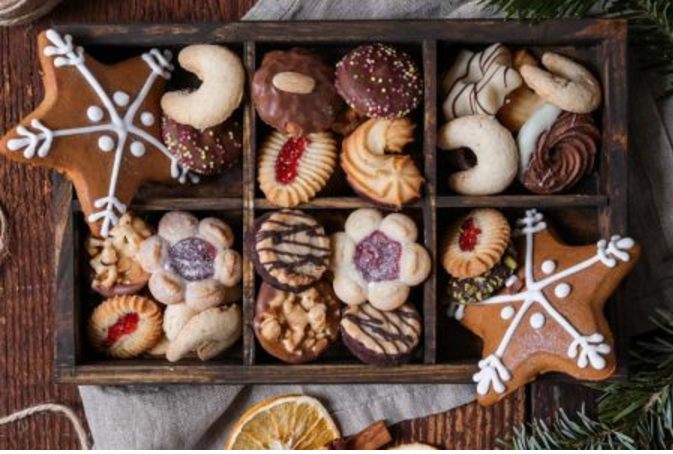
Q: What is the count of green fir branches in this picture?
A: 2